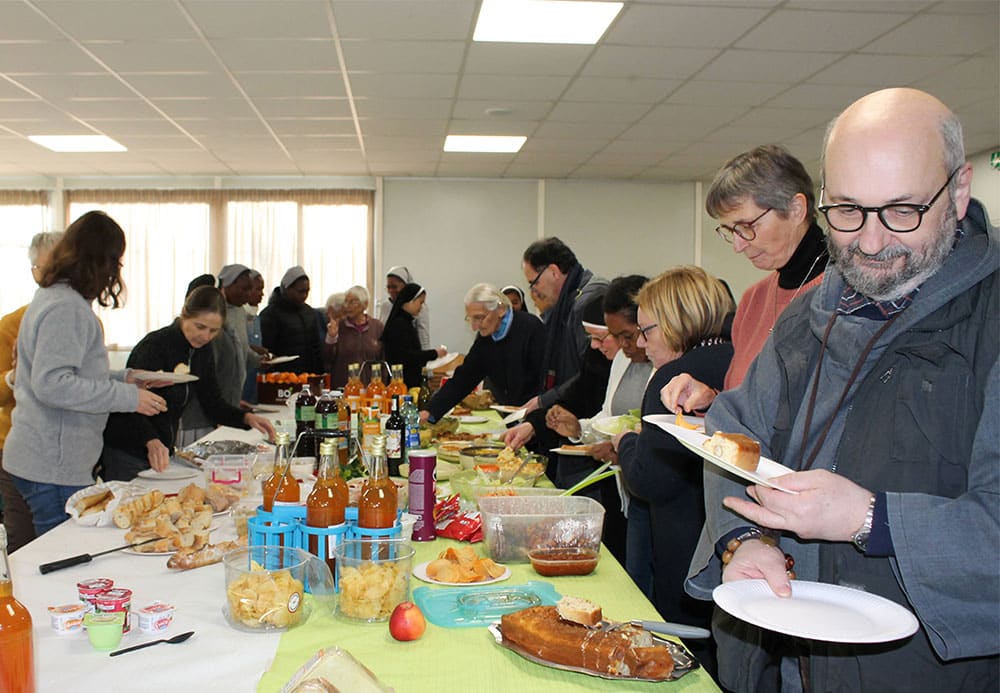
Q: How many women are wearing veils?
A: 8